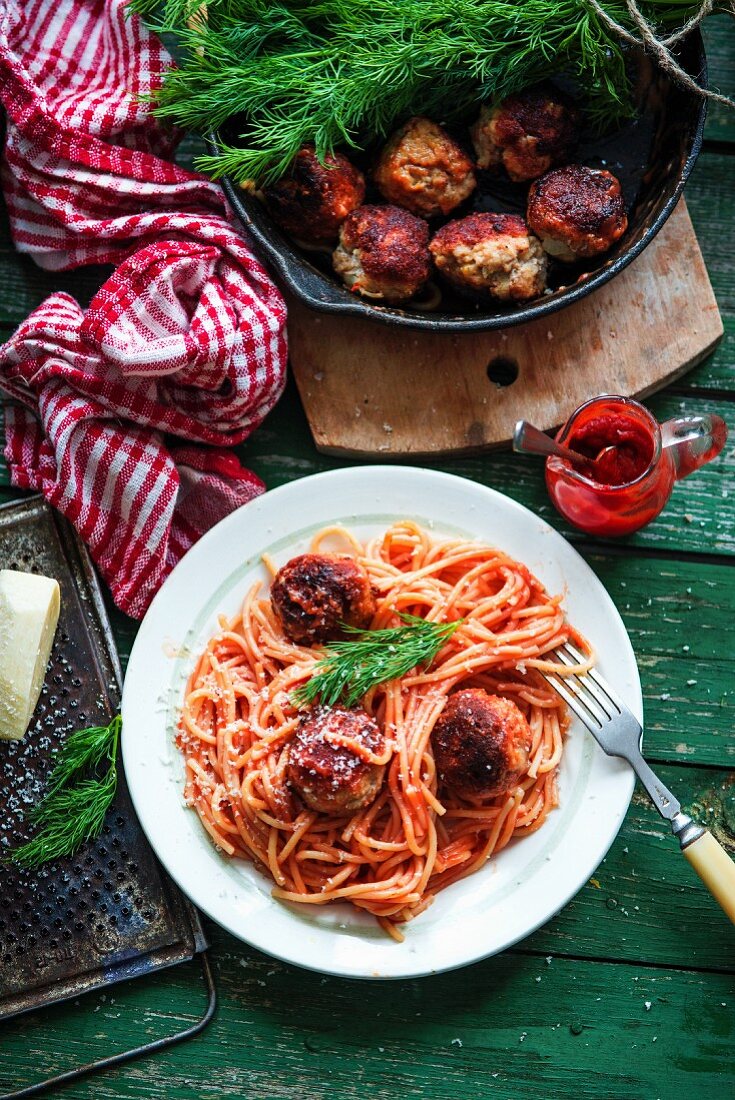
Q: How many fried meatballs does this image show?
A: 9